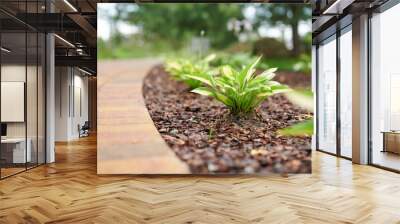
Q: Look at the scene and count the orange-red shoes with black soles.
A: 0